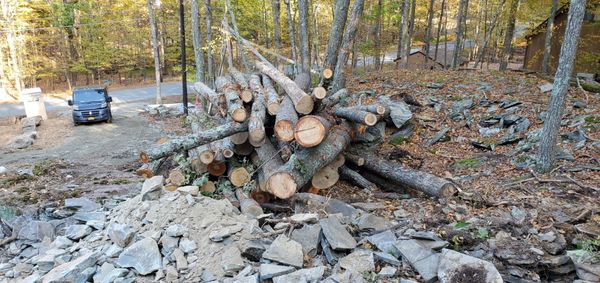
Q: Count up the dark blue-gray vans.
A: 1